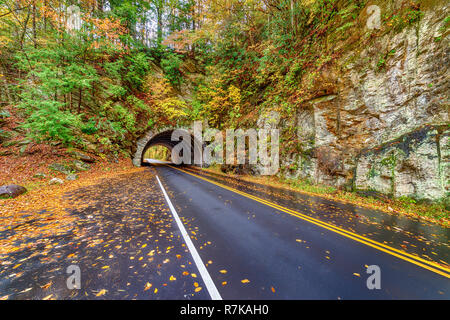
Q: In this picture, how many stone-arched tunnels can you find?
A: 1